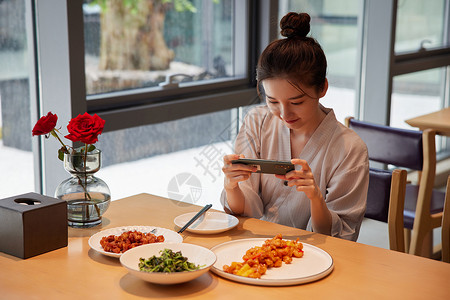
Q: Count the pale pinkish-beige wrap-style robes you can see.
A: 1